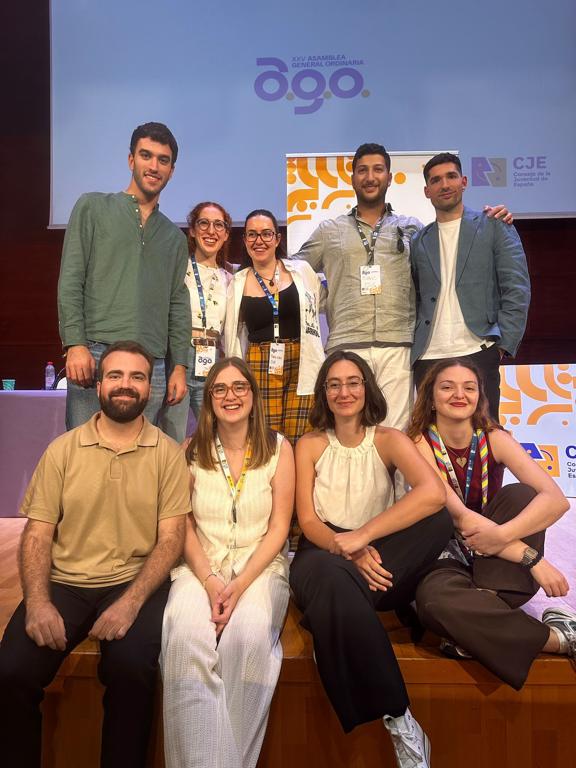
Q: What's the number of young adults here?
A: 9